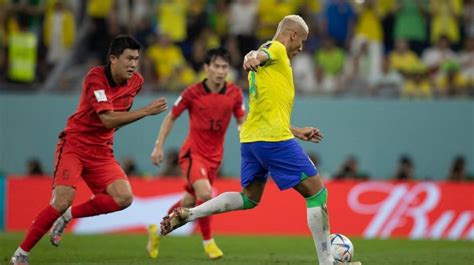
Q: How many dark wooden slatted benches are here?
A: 0